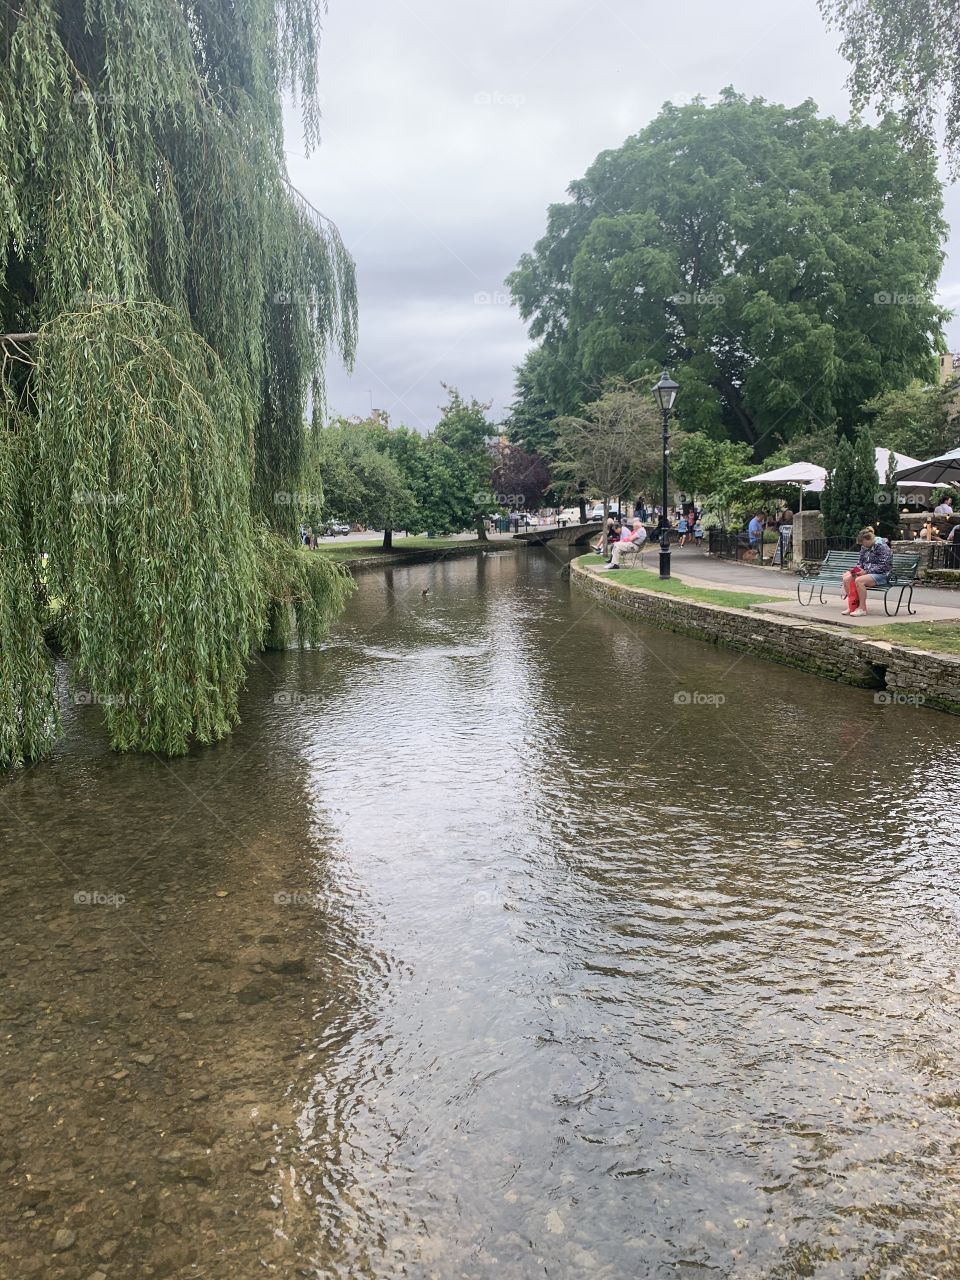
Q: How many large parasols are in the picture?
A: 3